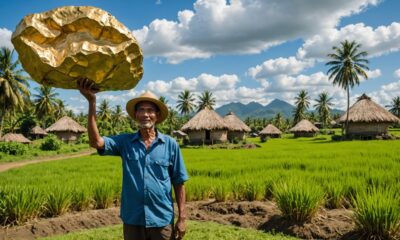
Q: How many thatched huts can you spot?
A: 8